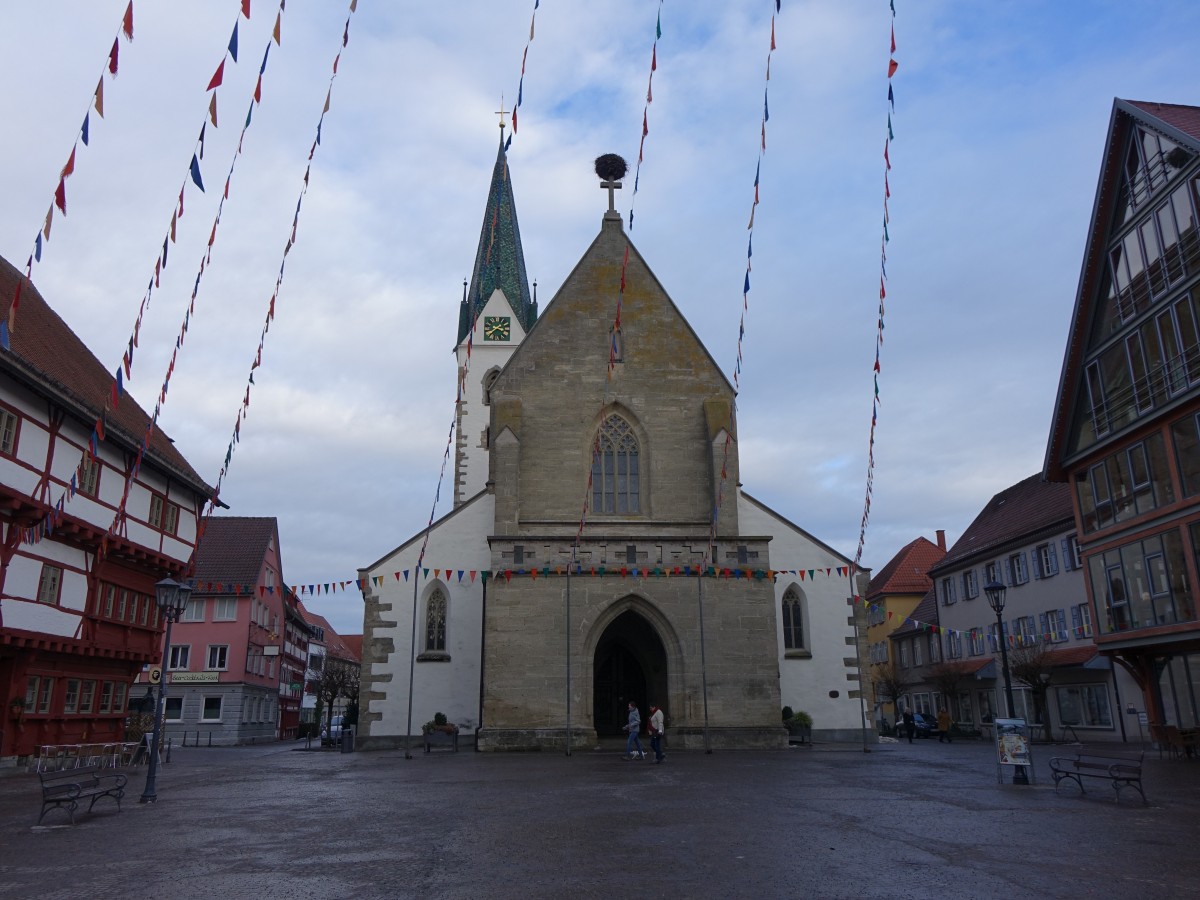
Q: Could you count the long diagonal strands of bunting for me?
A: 8